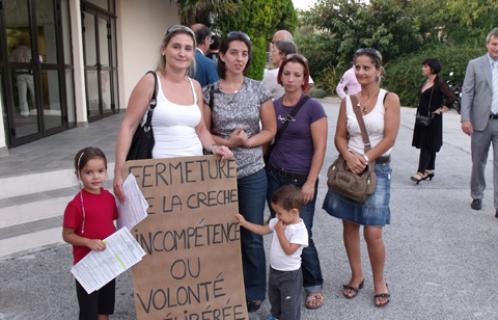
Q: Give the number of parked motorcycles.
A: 1